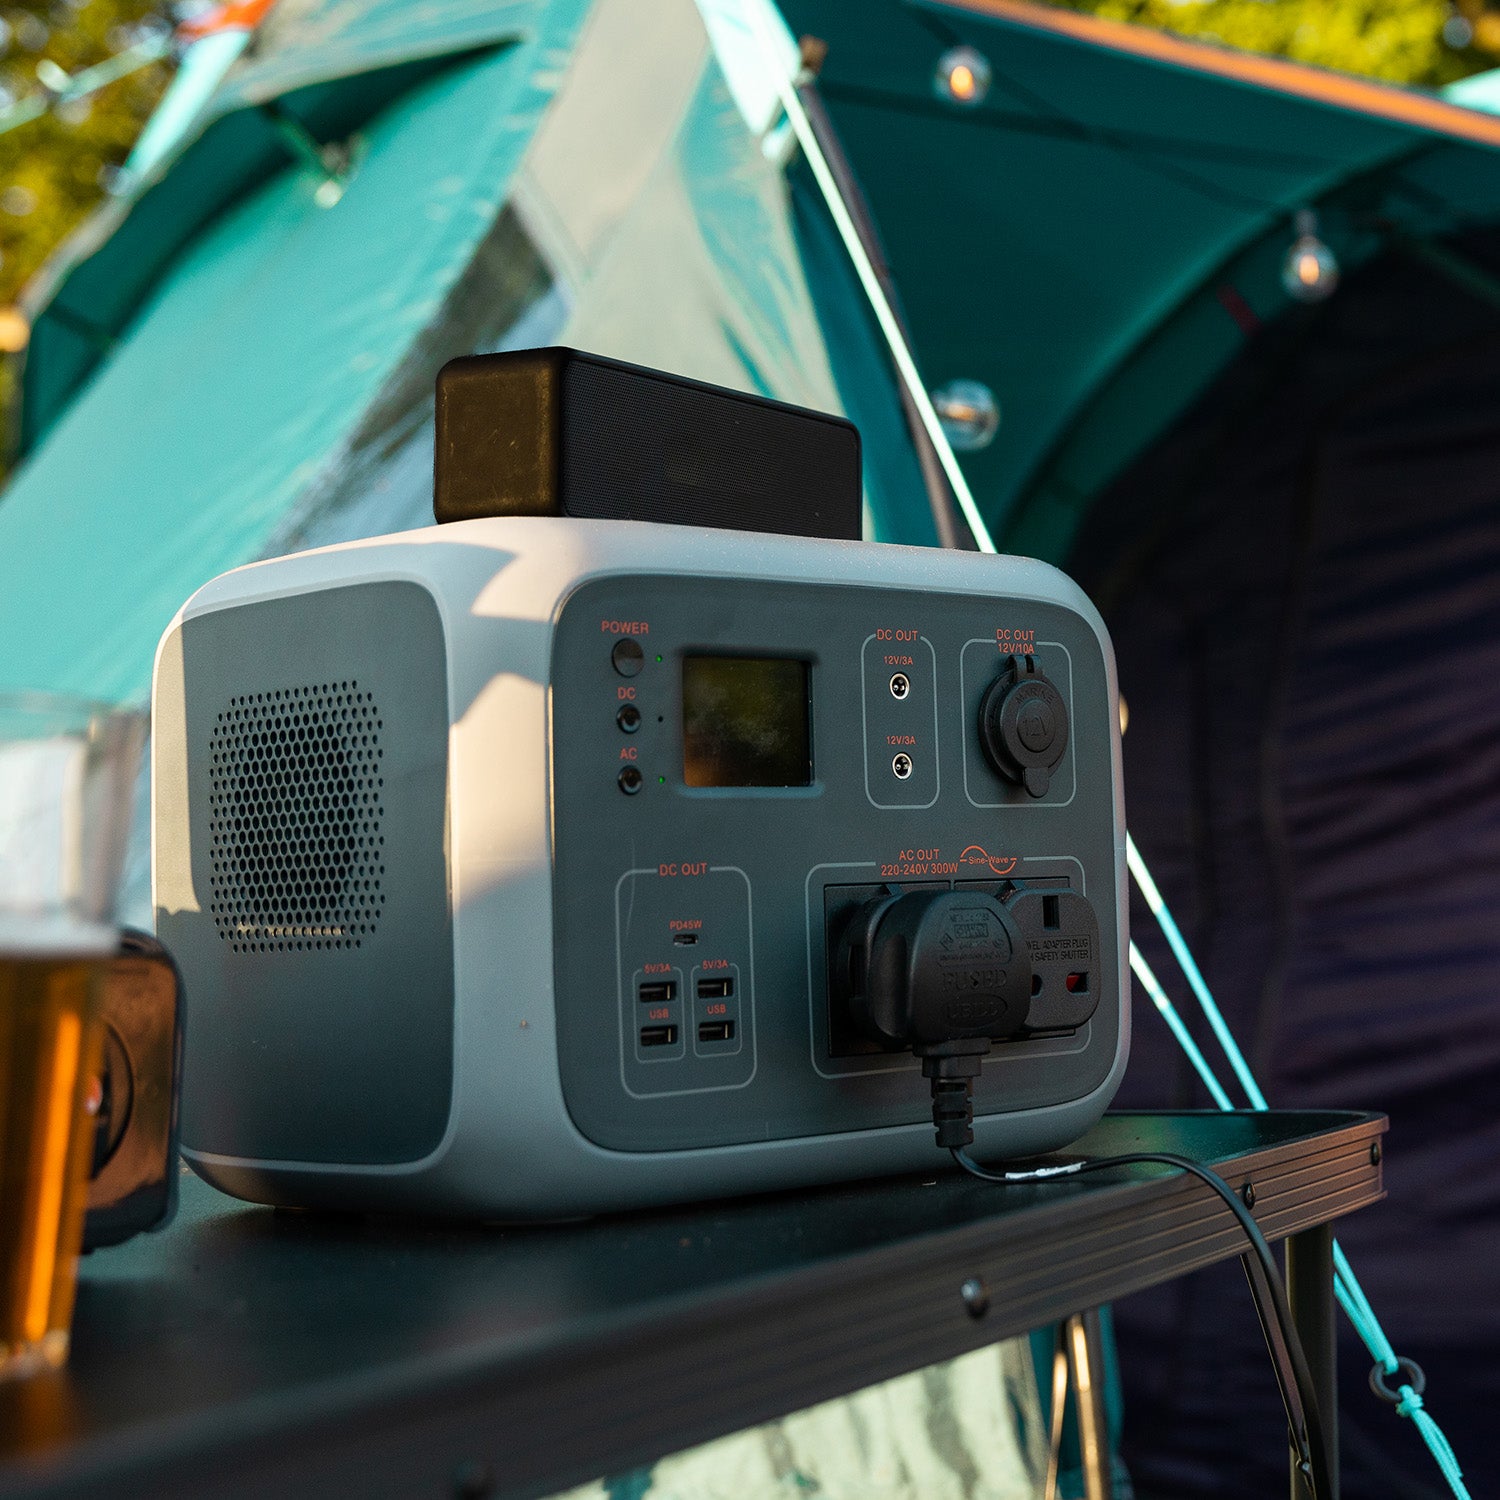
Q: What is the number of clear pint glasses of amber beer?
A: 1